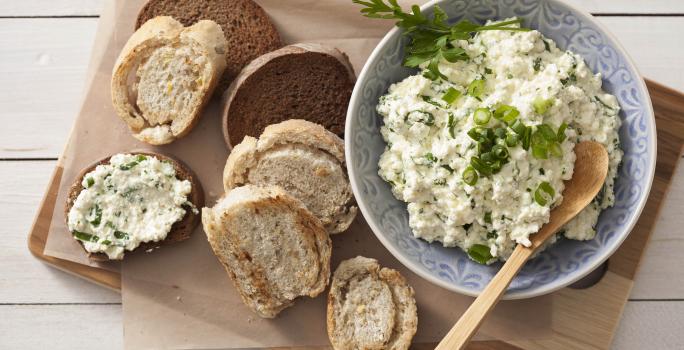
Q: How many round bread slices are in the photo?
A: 7